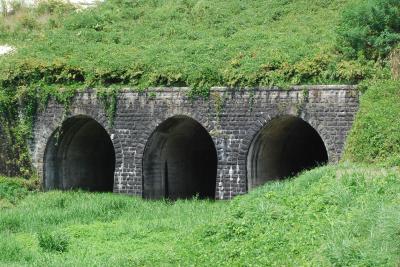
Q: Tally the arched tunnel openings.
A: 3